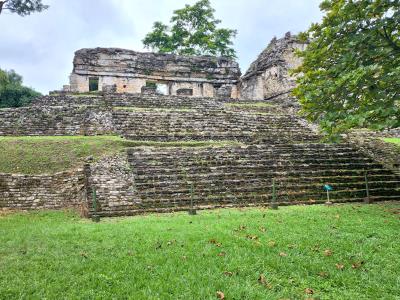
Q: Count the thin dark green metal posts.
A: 4